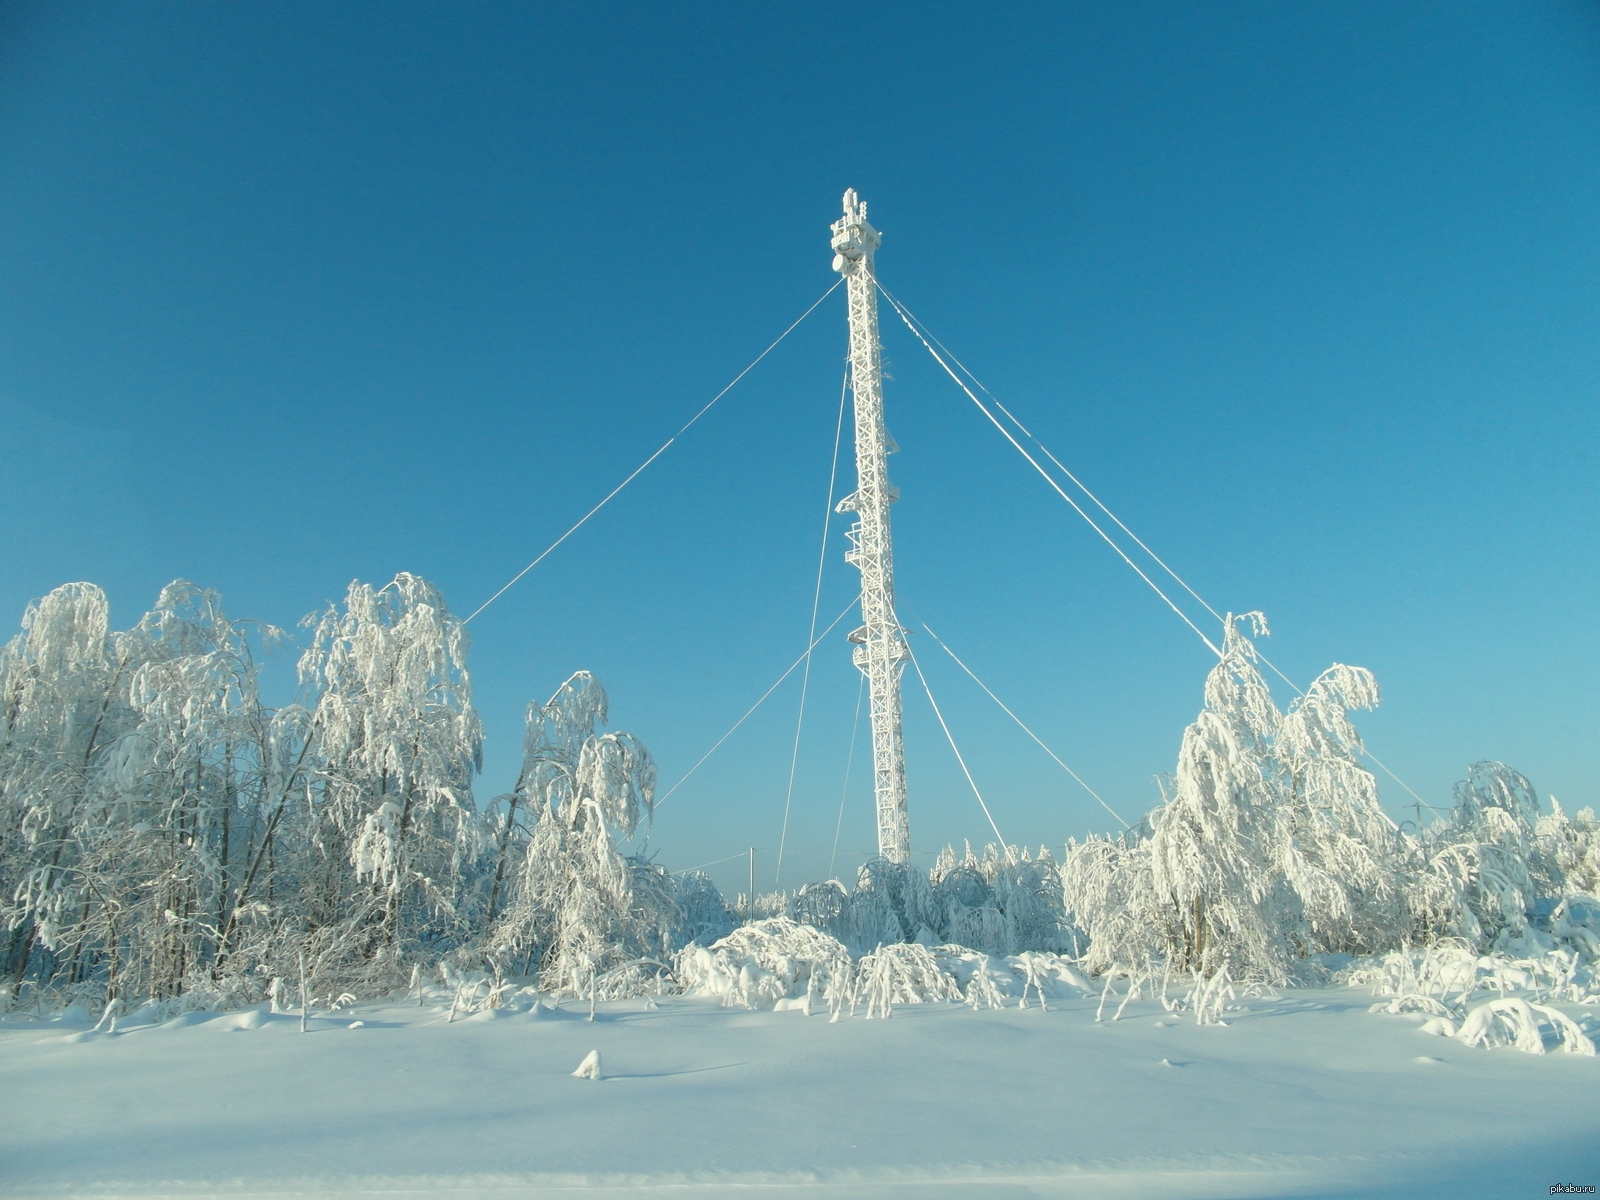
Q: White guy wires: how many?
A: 8